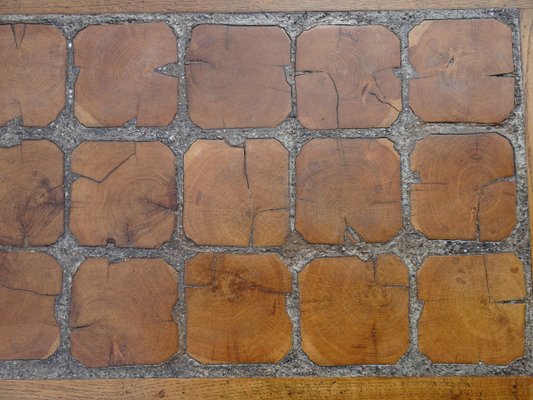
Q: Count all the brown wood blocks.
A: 15